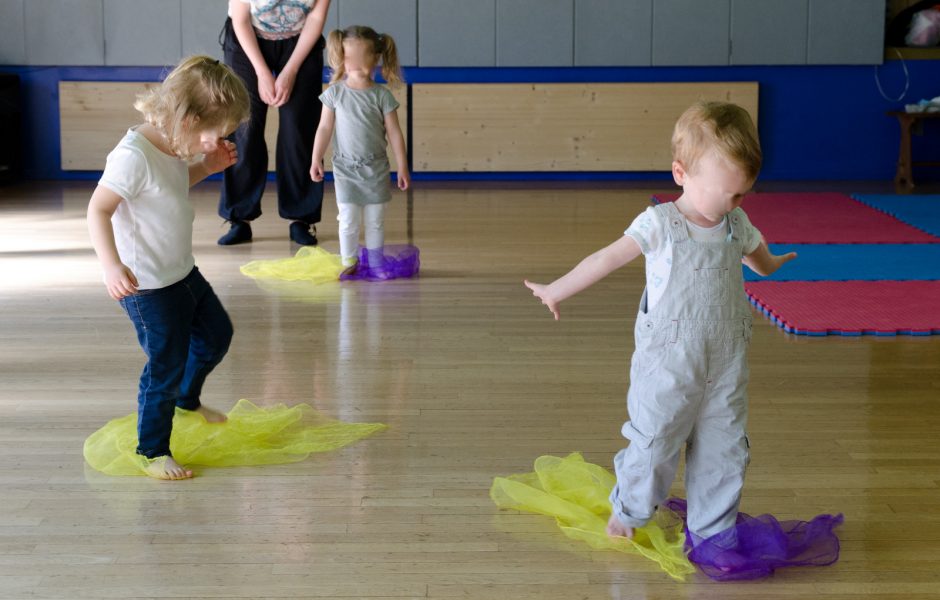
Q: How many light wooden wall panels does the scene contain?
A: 2